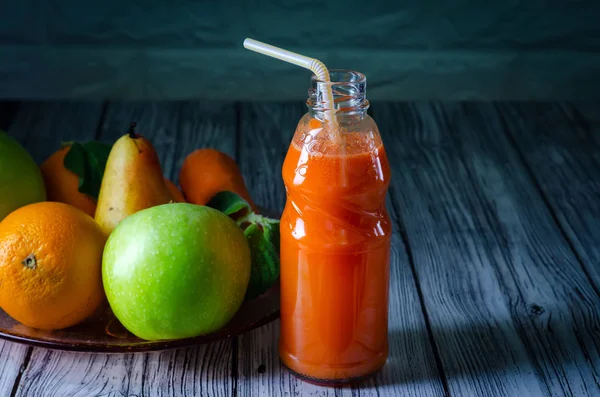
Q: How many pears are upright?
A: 1